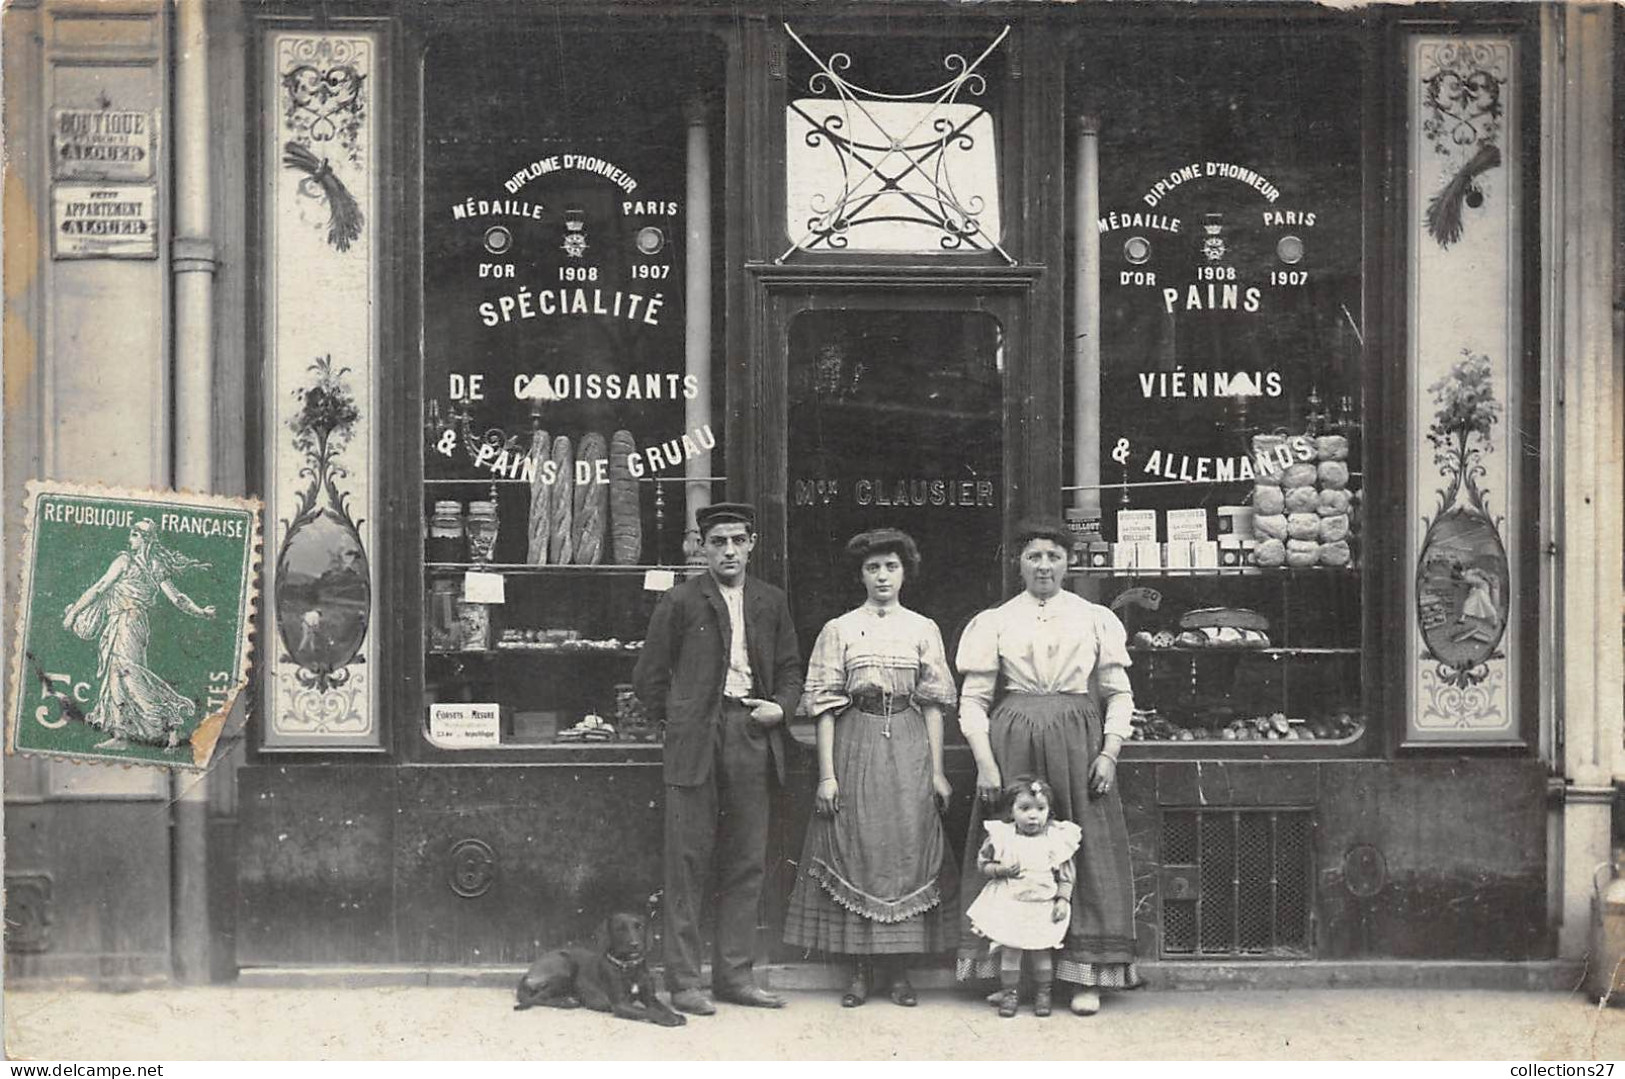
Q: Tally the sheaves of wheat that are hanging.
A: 2